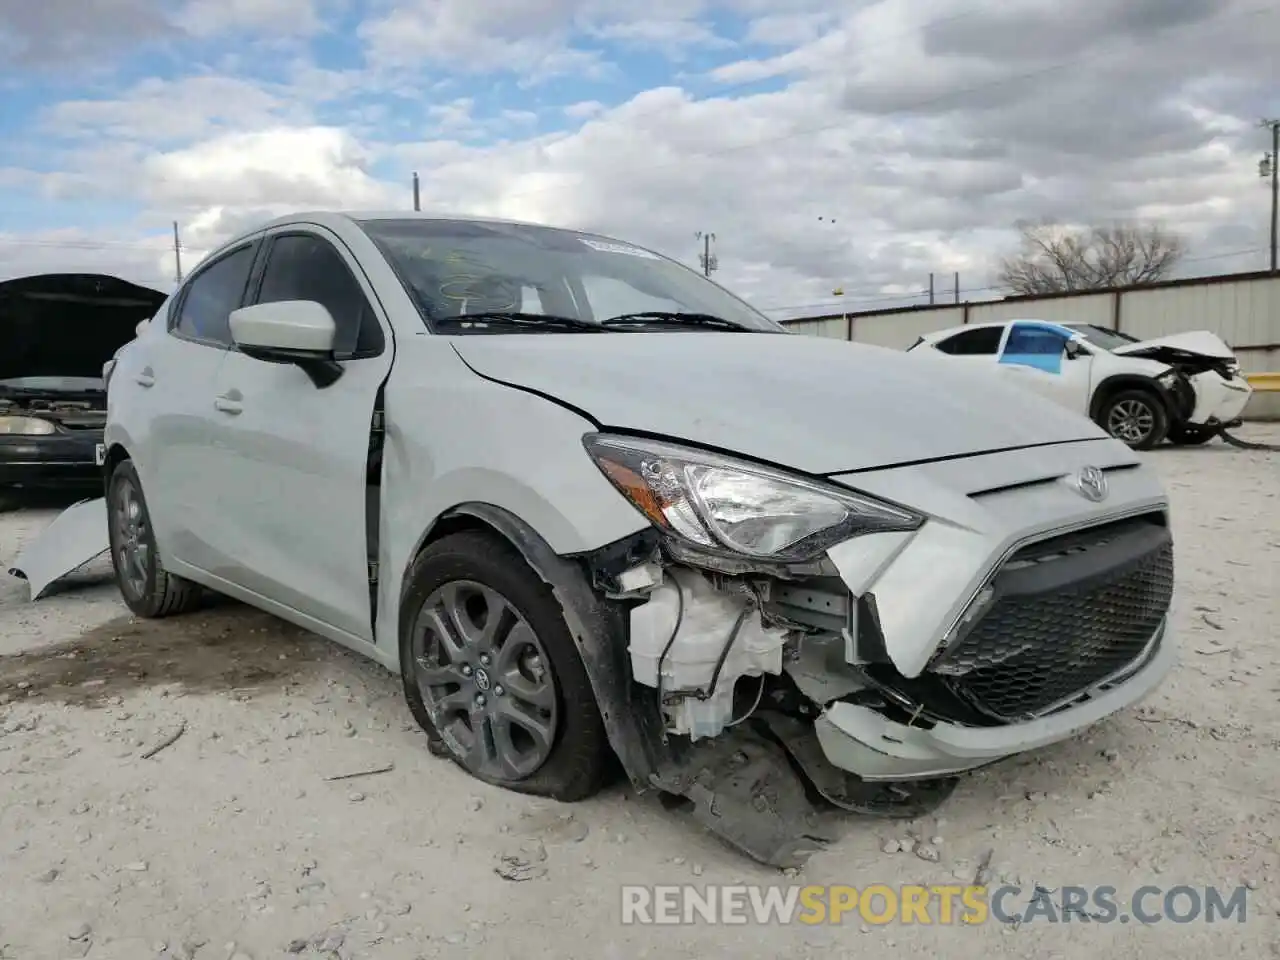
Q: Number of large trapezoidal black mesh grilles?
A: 1